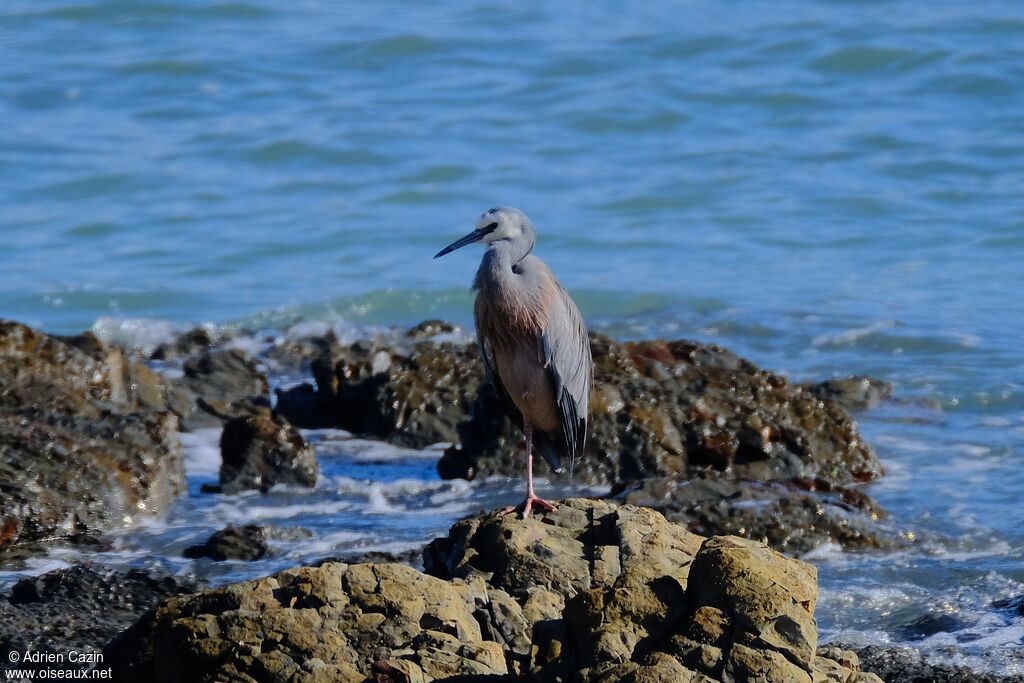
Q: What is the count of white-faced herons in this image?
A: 1